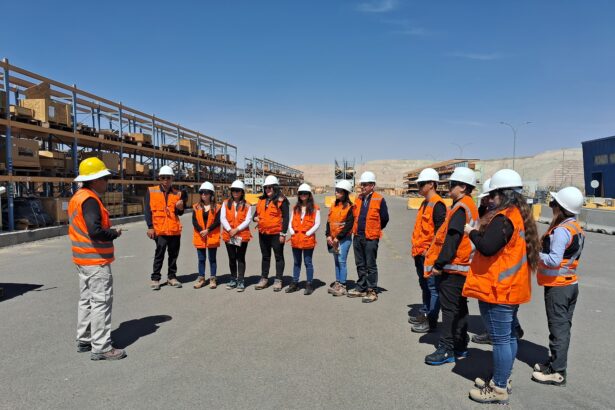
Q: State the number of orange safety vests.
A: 12